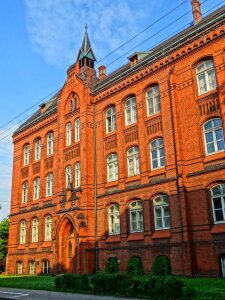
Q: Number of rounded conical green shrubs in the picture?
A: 3